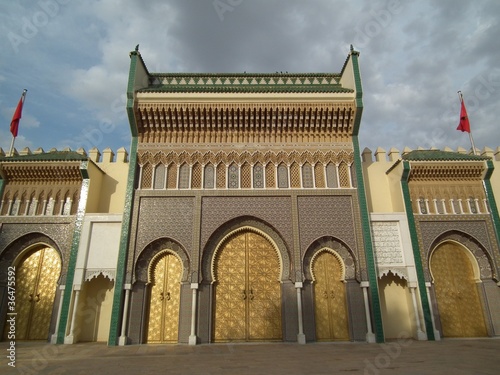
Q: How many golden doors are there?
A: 5